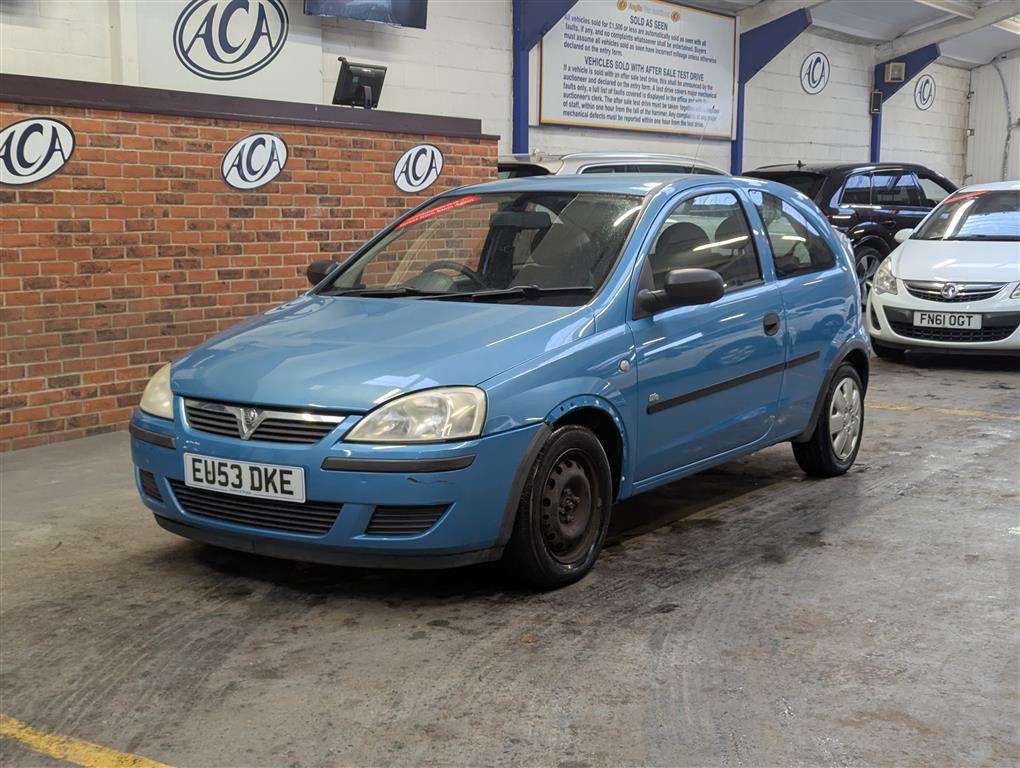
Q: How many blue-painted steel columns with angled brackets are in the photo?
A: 3